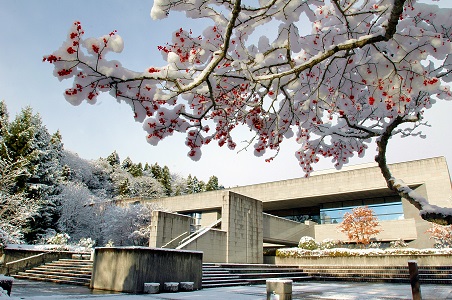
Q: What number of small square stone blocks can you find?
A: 3